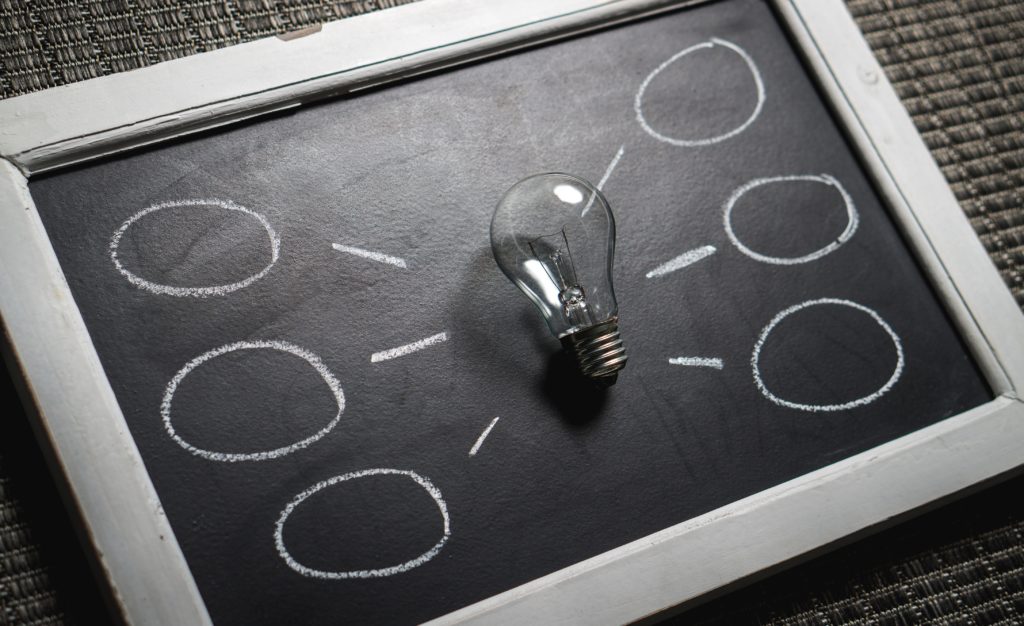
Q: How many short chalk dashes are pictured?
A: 6